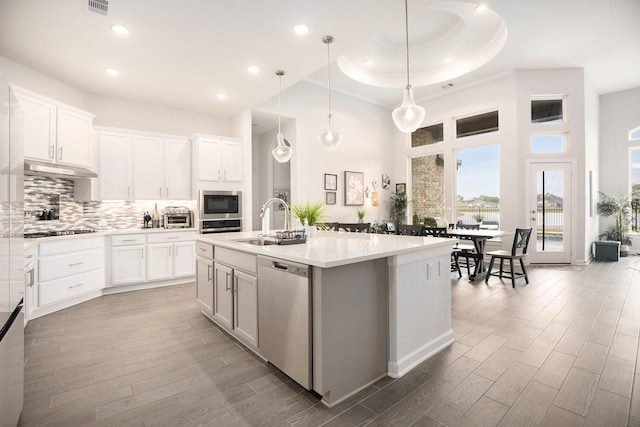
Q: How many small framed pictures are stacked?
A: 2